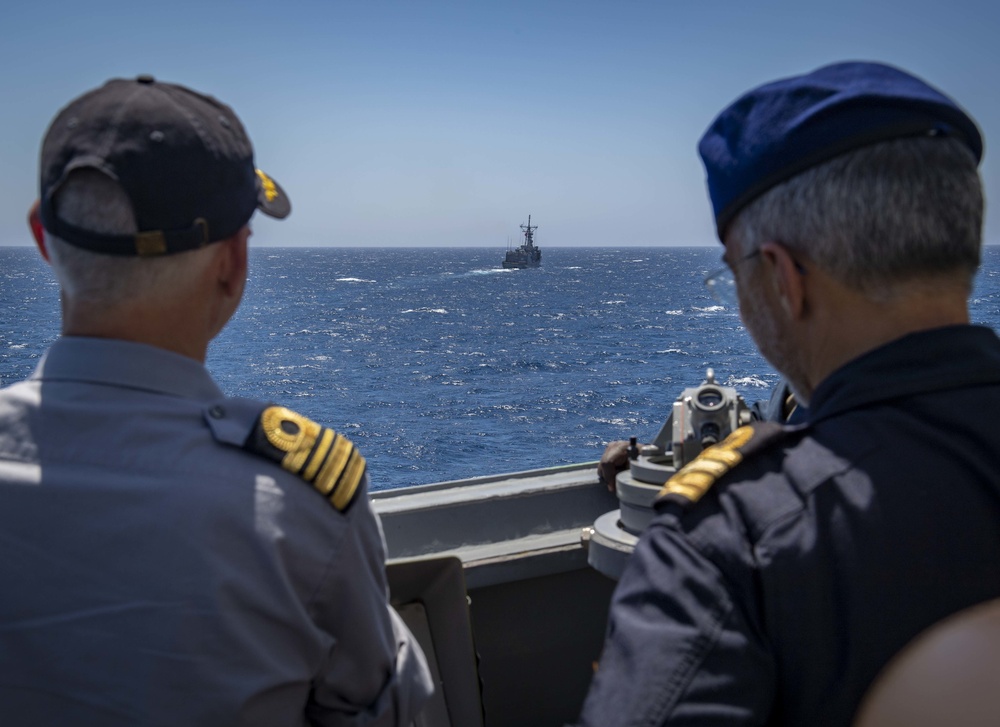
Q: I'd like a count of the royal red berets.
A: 0